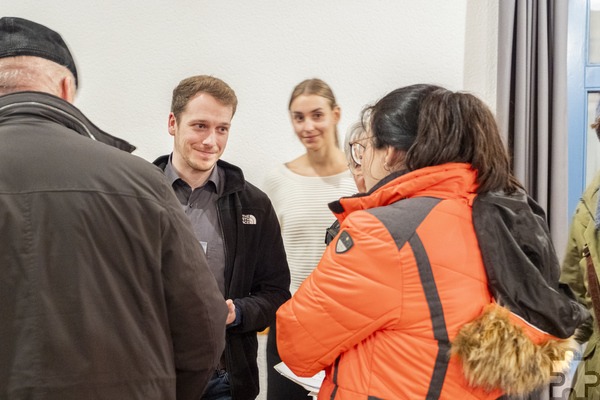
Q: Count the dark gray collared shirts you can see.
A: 1